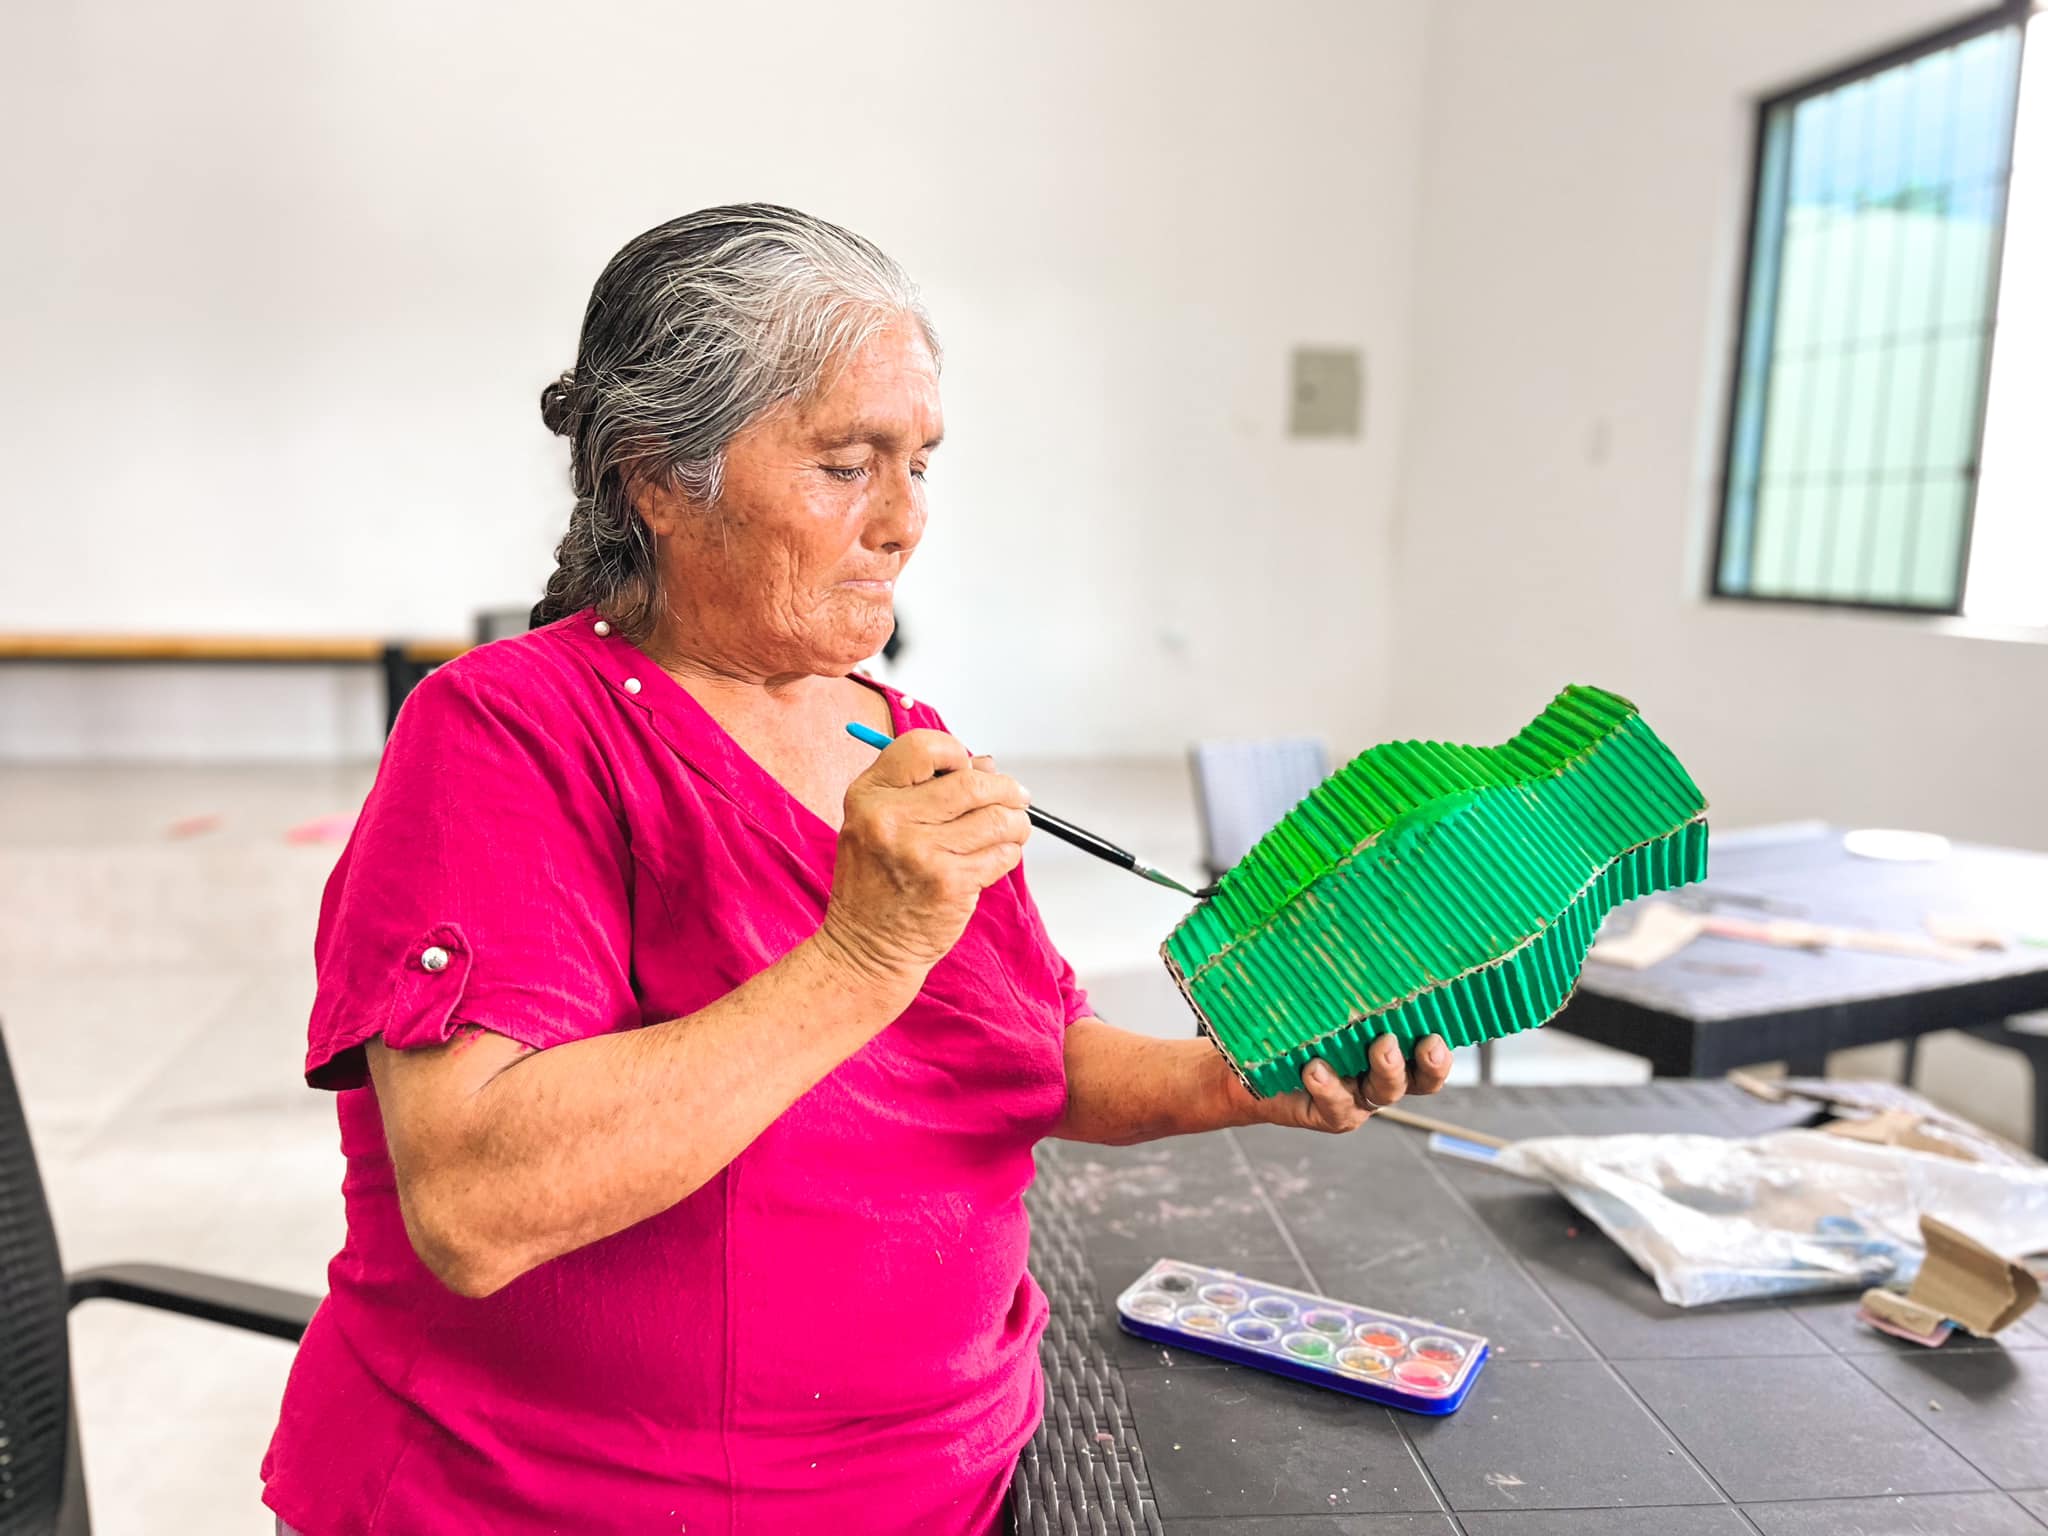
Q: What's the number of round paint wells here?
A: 12